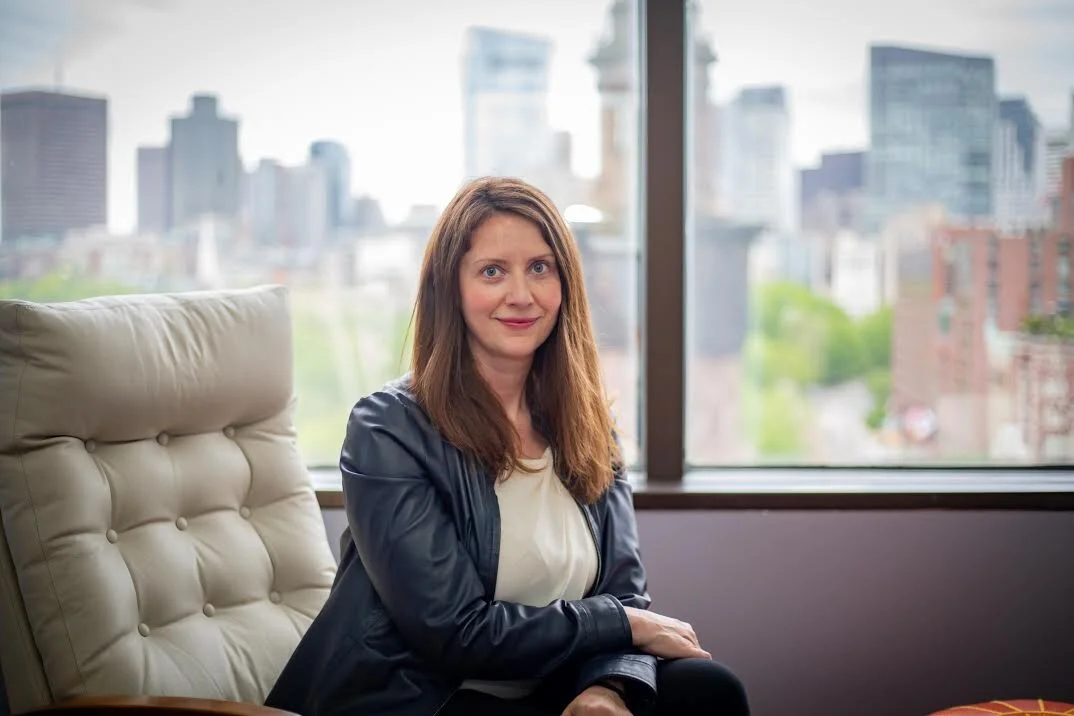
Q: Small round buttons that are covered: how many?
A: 9